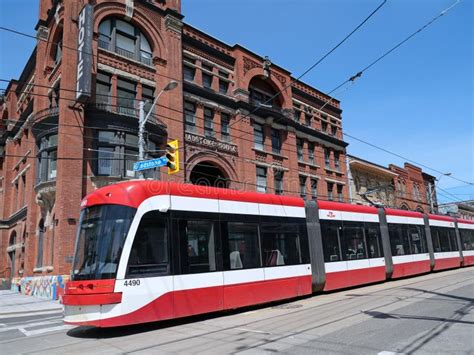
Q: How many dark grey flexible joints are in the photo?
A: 4